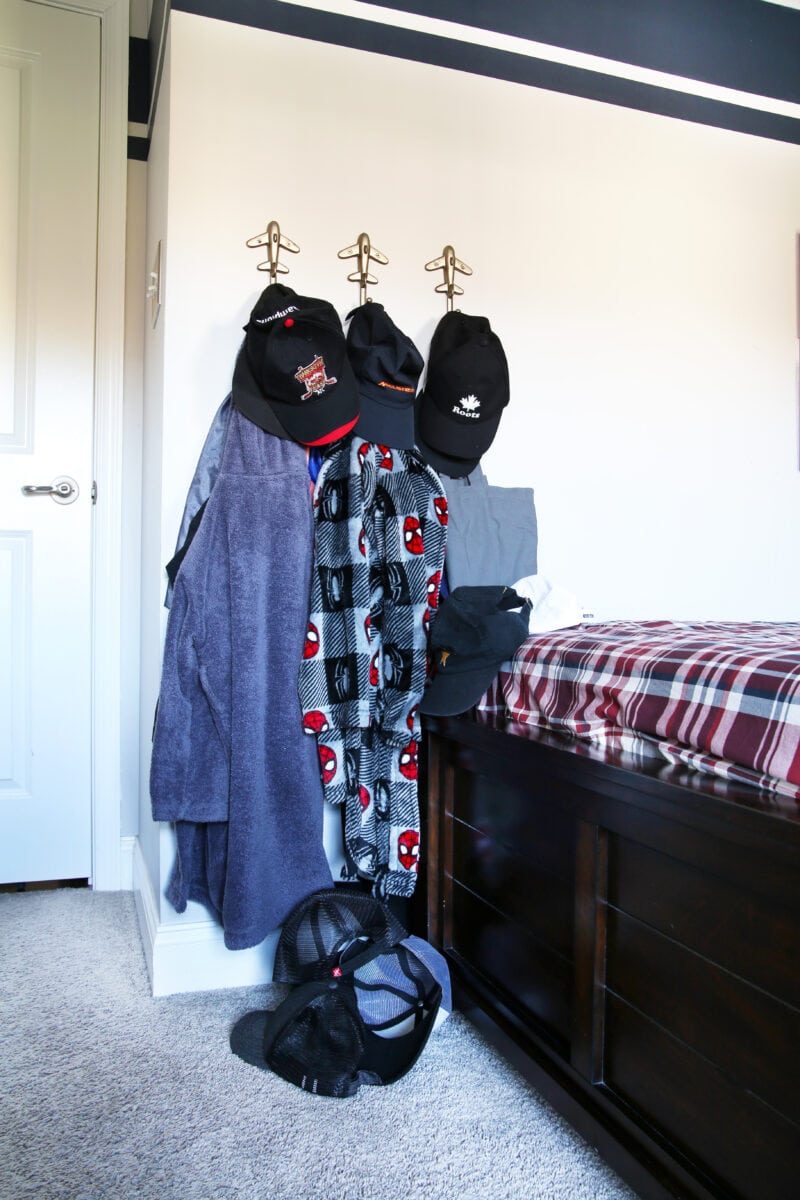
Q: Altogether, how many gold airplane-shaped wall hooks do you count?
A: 3